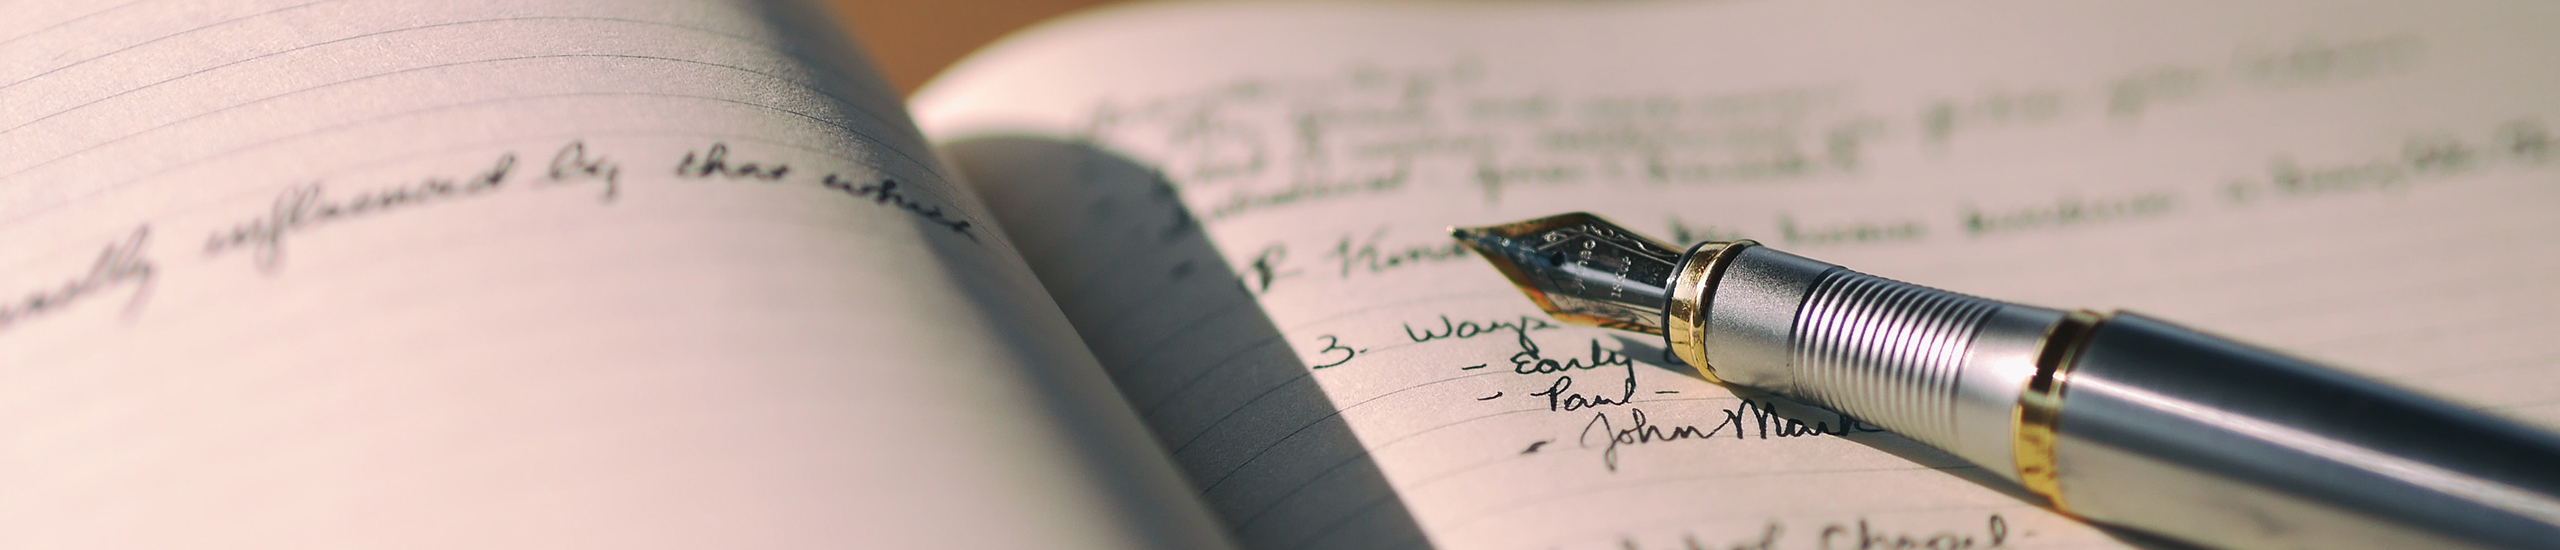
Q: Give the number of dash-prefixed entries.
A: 3